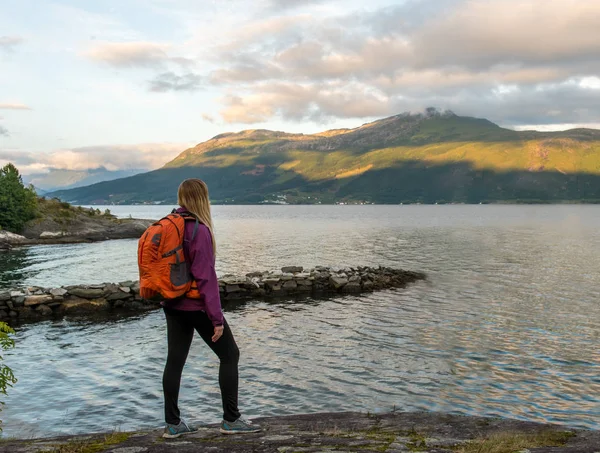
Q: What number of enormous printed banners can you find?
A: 0